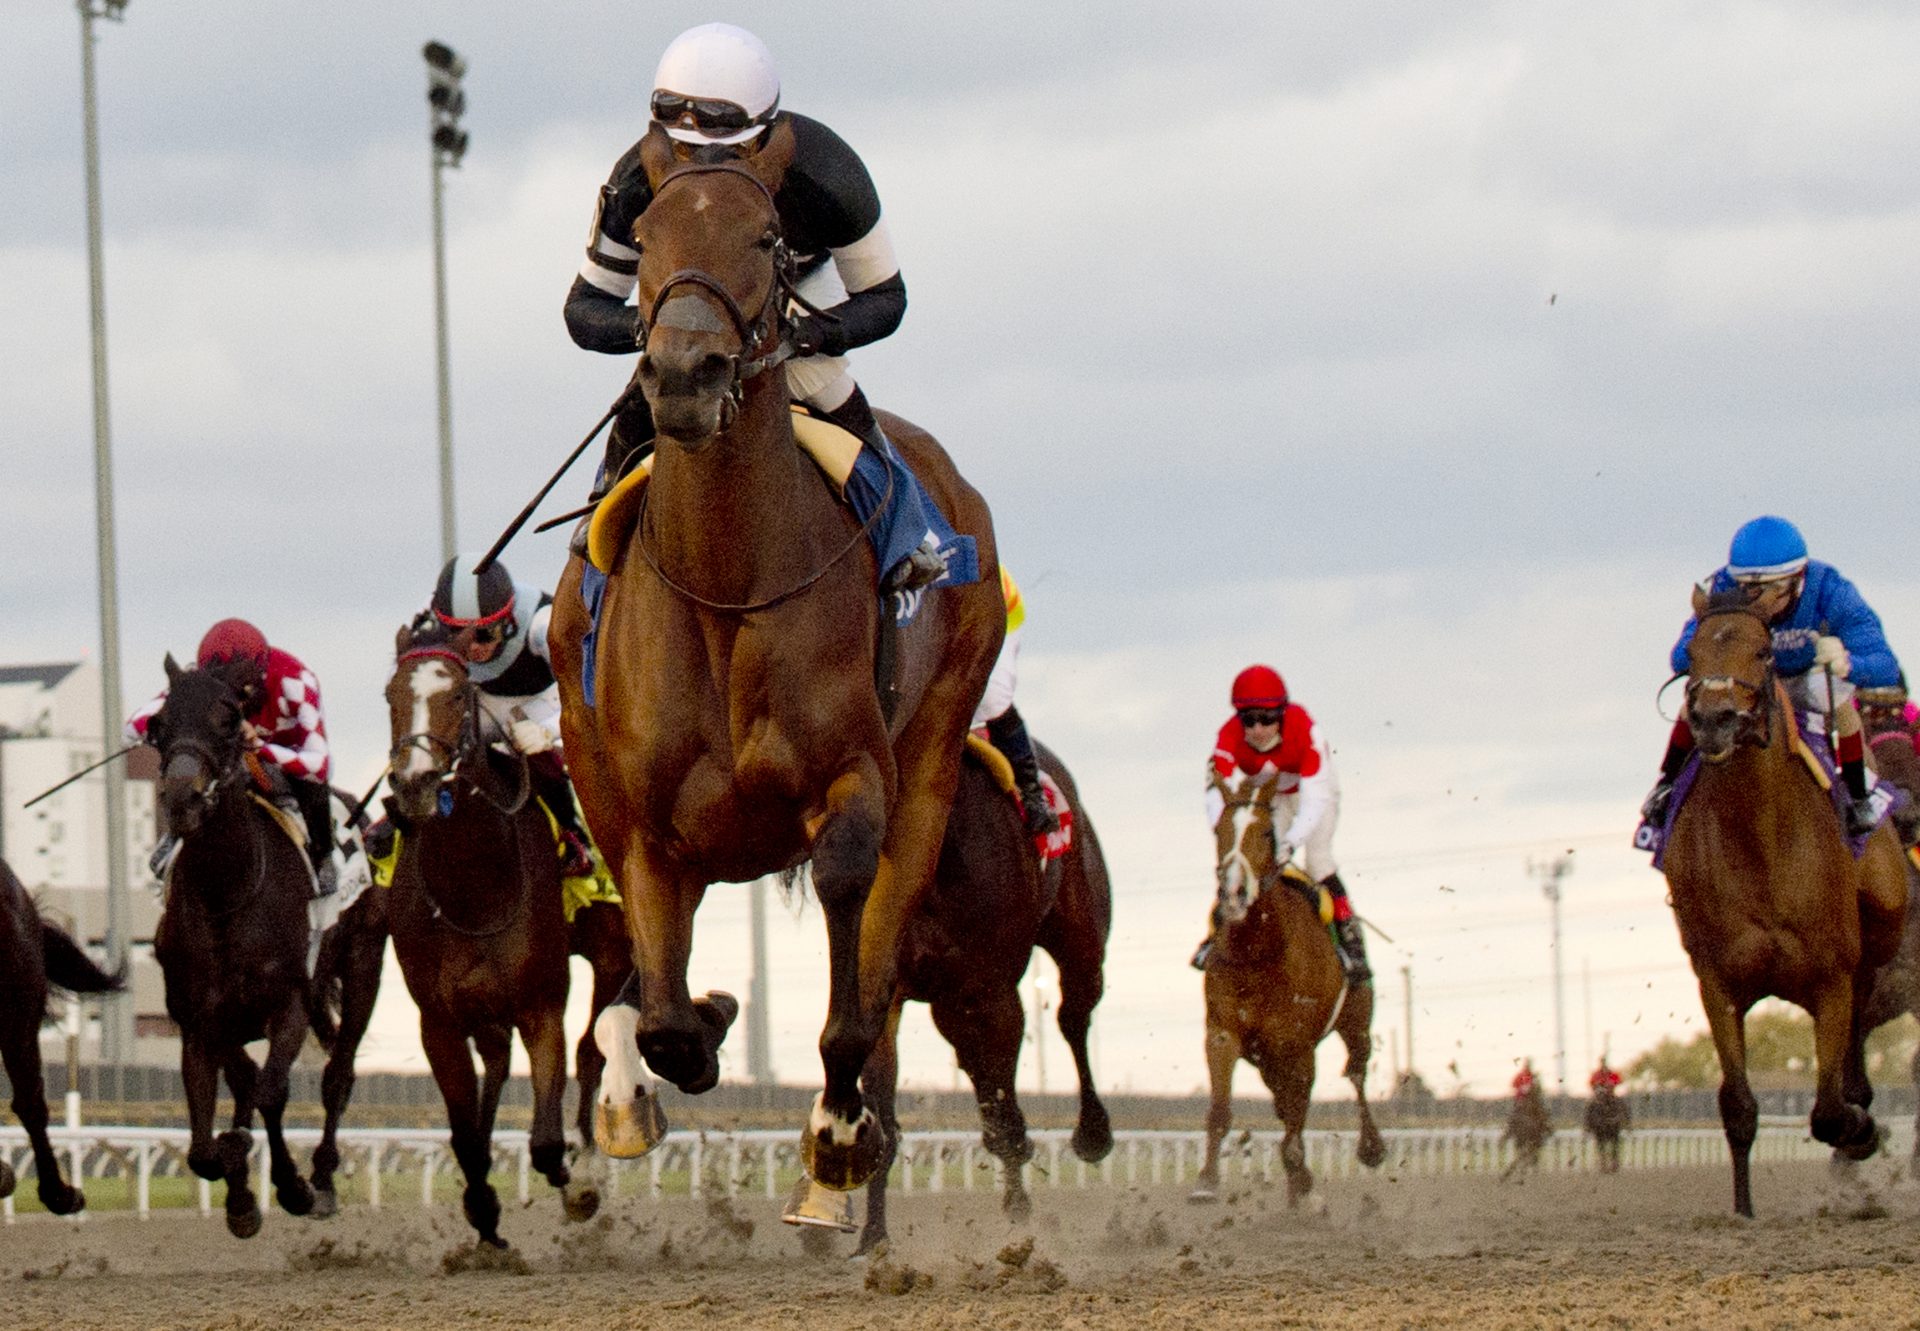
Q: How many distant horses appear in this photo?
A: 2